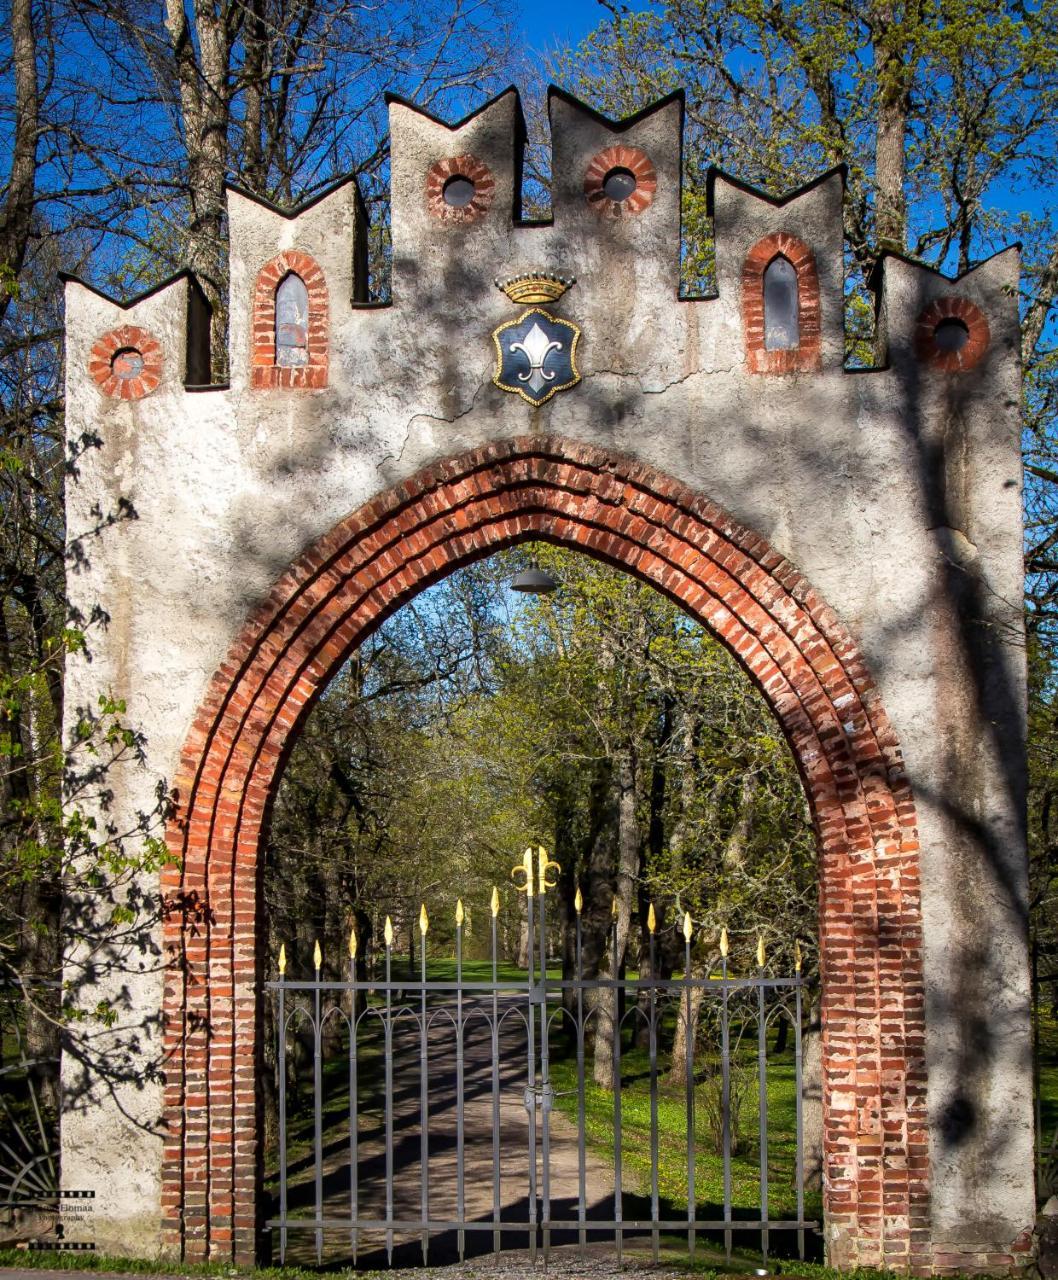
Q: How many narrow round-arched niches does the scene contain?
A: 2